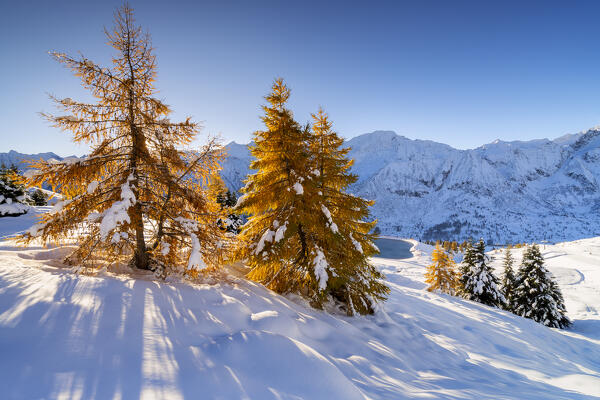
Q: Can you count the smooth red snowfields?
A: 0